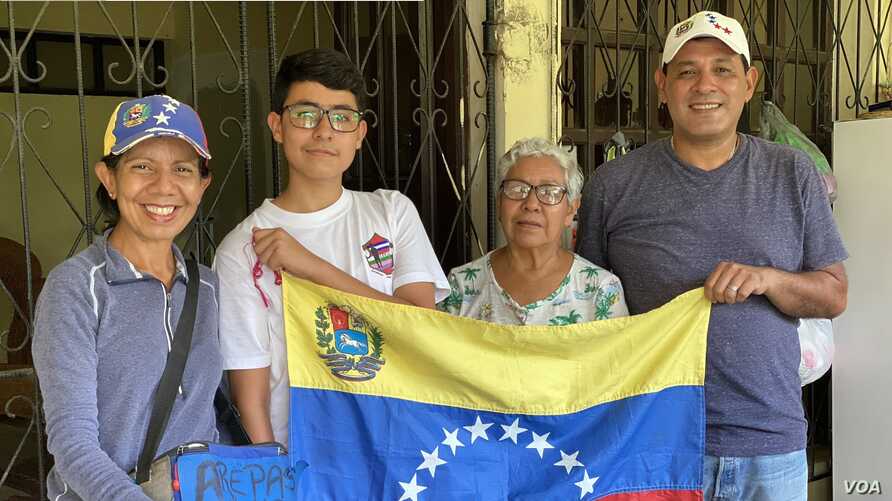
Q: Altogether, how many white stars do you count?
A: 11